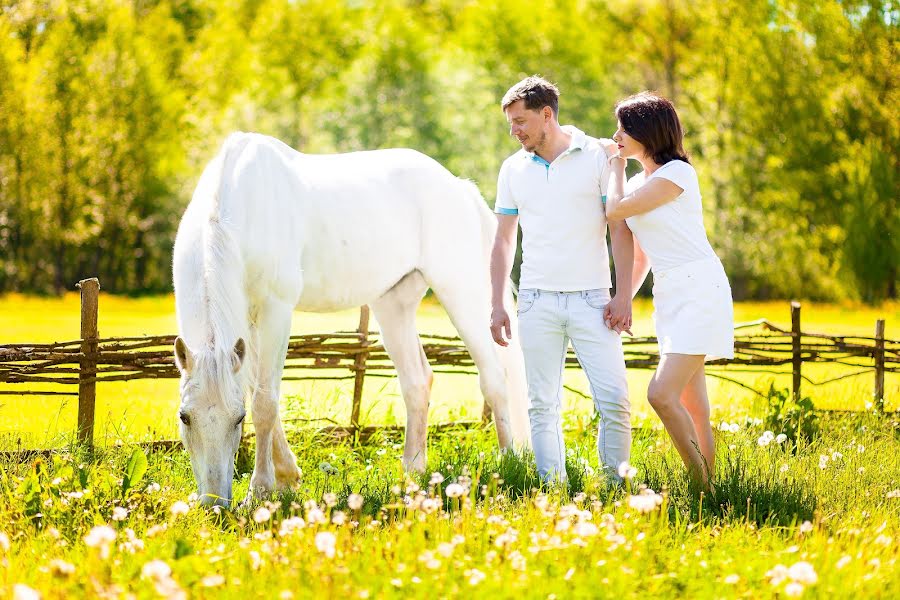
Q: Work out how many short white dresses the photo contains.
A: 1